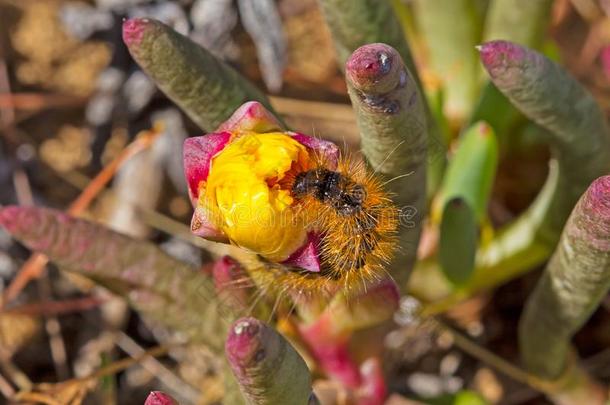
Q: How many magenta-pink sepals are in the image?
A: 5